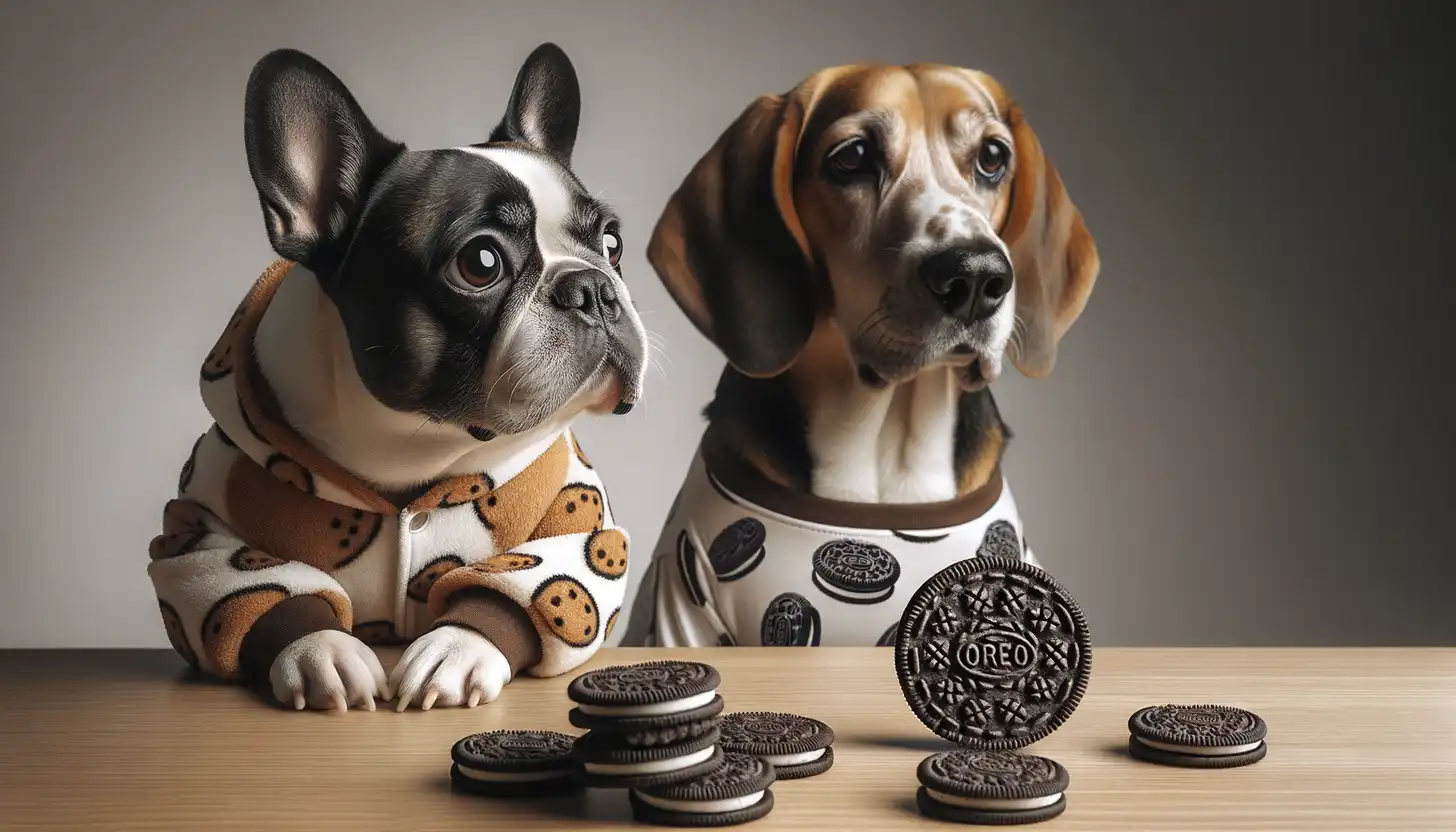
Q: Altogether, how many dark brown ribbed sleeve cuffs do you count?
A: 2